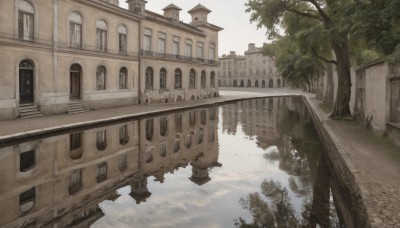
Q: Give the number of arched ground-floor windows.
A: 8